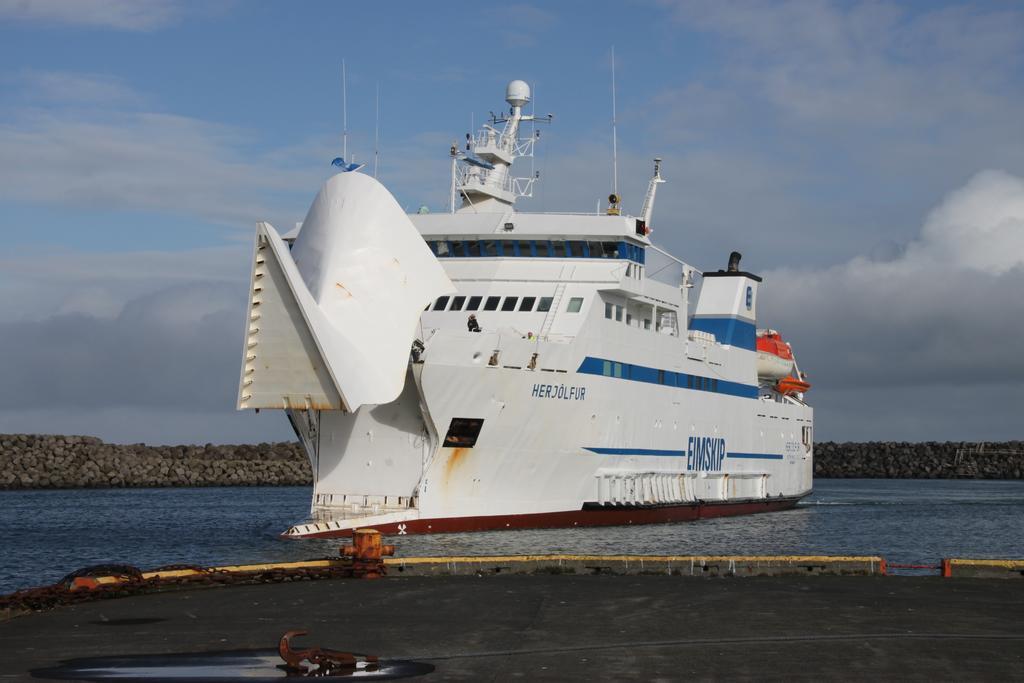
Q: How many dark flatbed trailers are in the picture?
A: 0